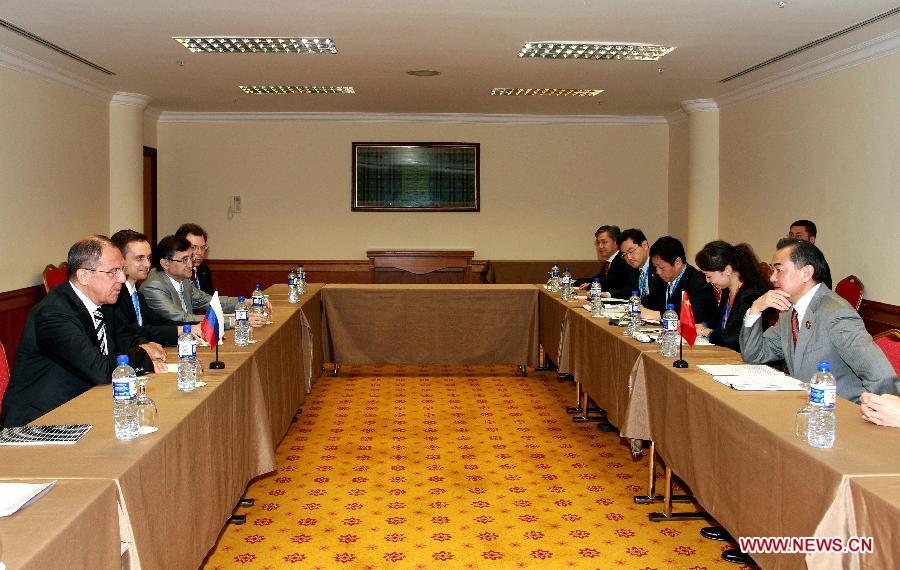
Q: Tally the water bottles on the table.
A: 12